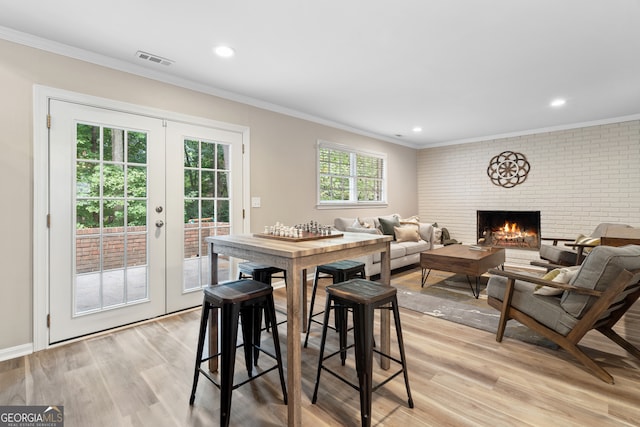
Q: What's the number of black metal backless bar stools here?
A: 4